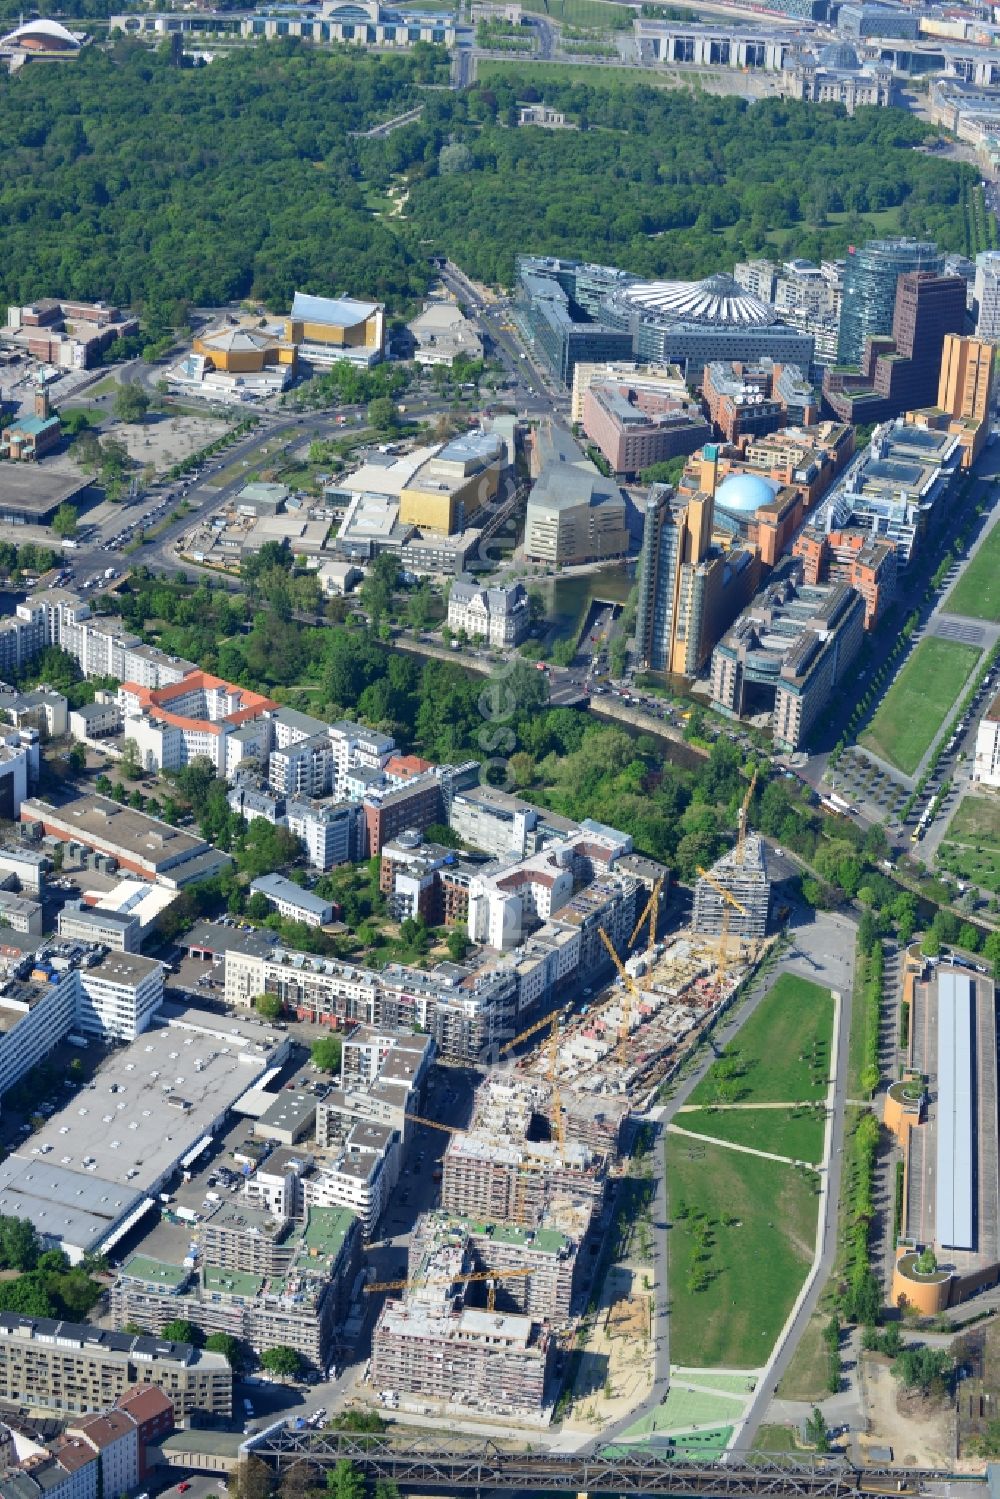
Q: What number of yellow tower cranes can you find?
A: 8